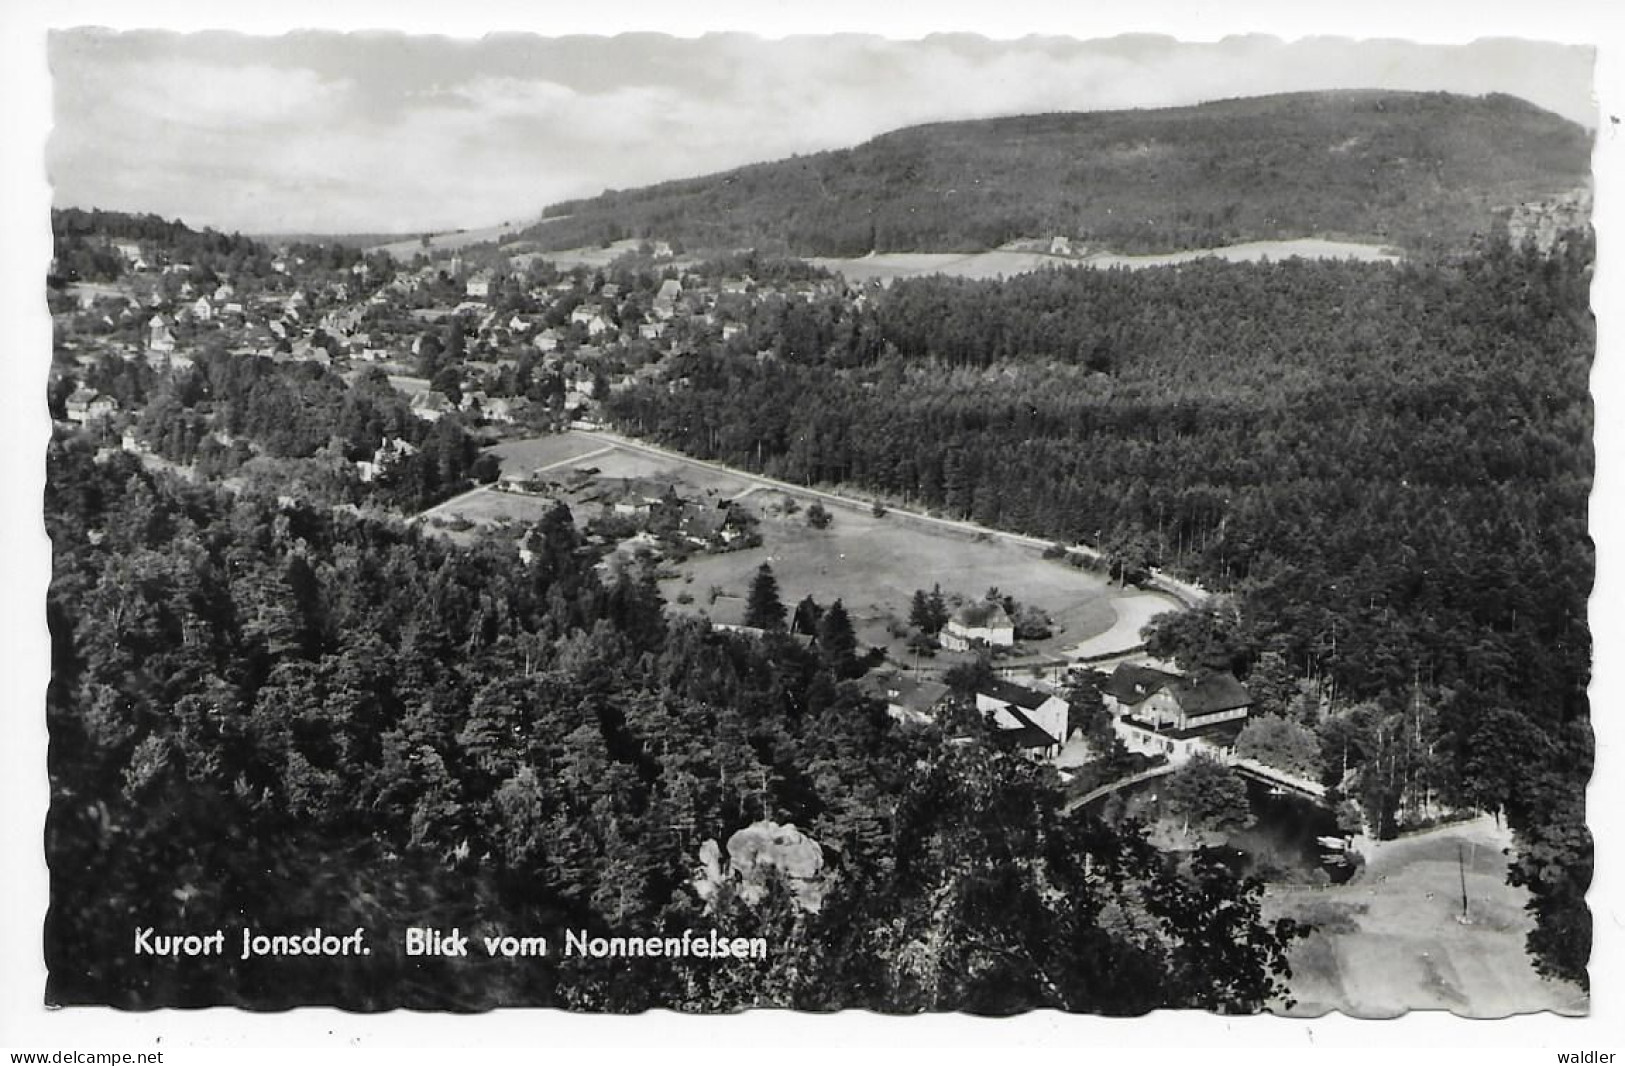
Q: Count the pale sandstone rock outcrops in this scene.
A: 2